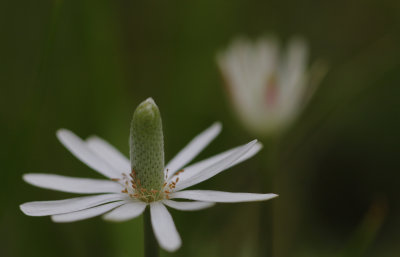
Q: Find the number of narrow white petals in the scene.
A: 12